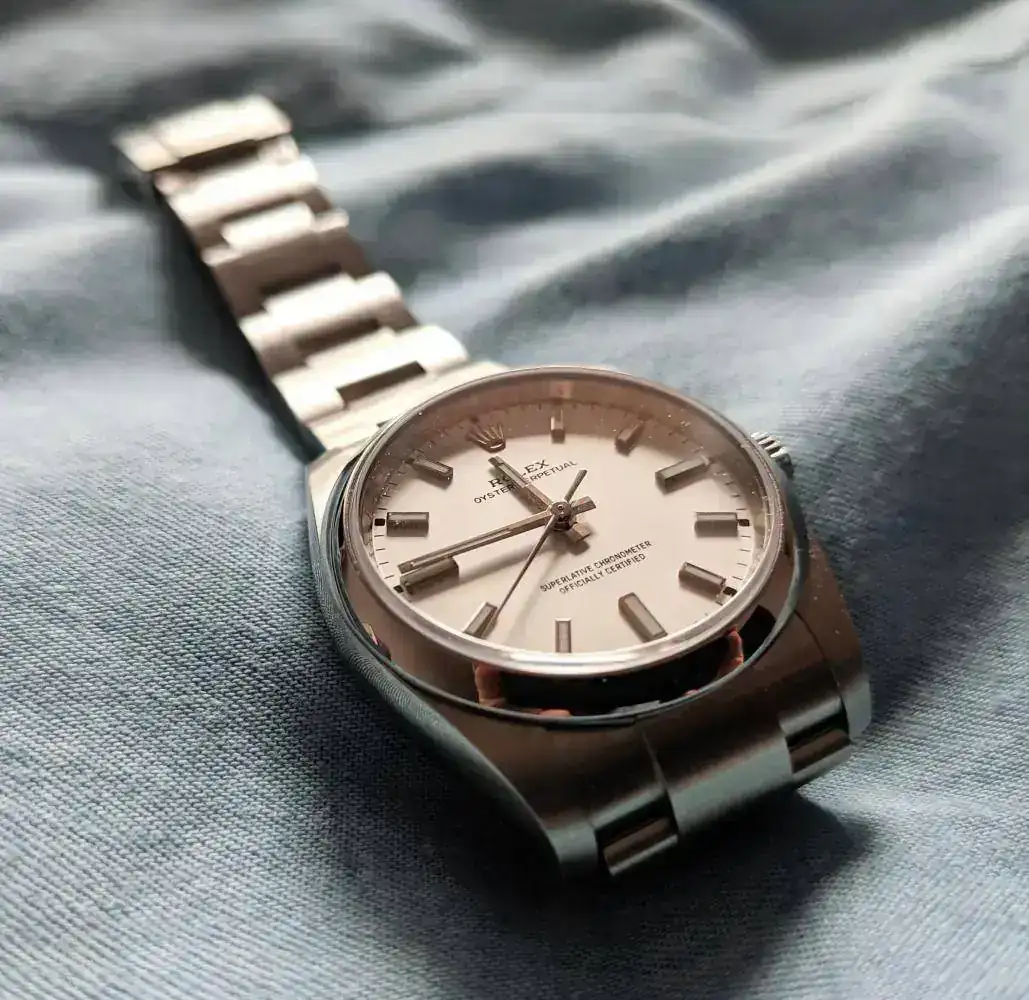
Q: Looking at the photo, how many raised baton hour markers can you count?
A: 11